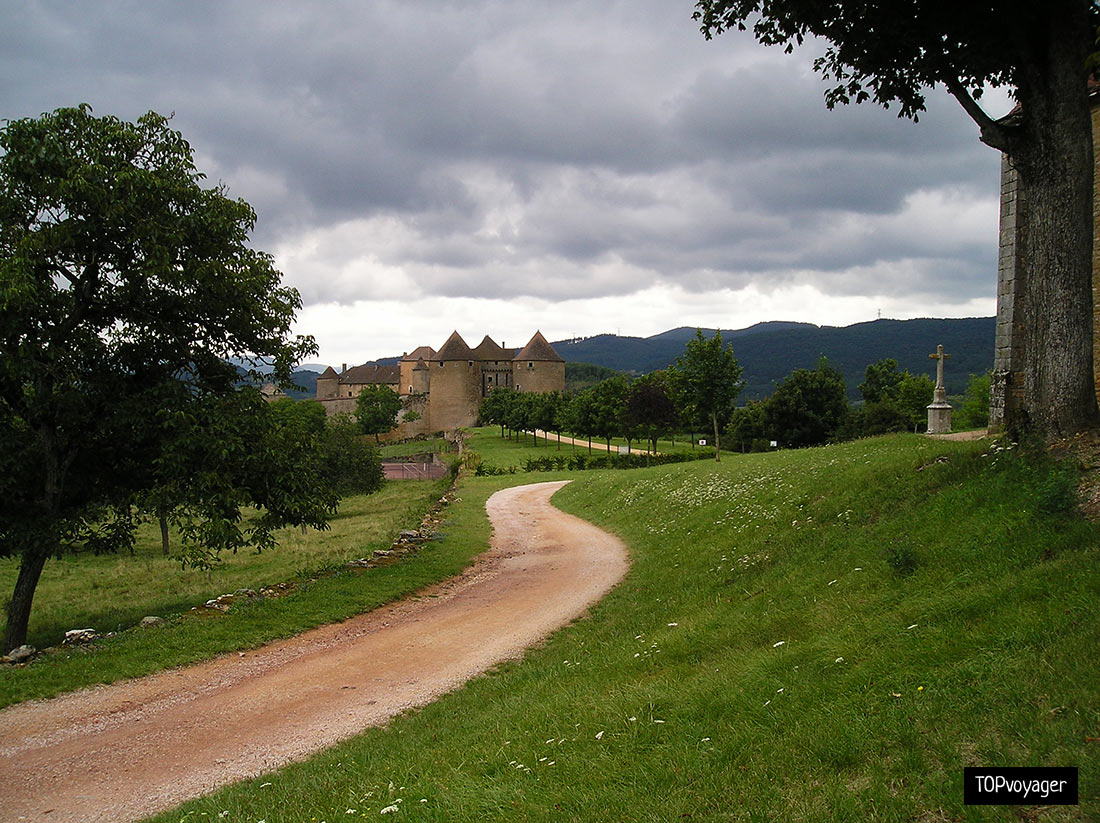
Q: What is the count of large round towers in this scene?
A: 2